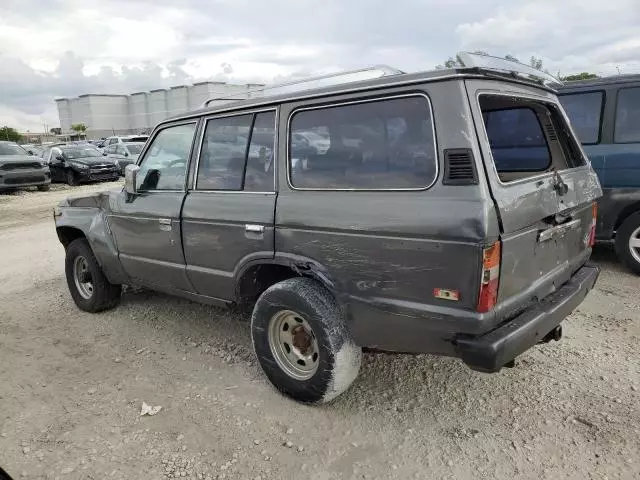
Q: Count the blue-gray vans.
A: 1